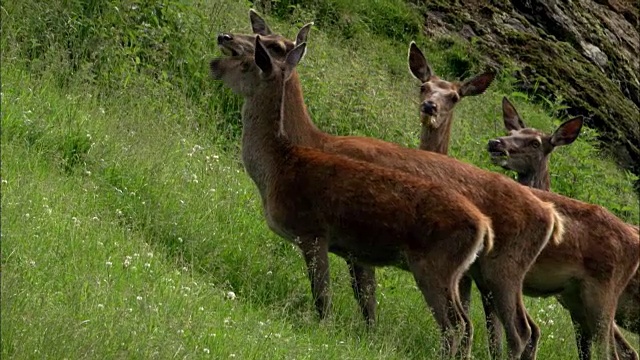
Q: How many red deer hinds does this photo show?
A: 4